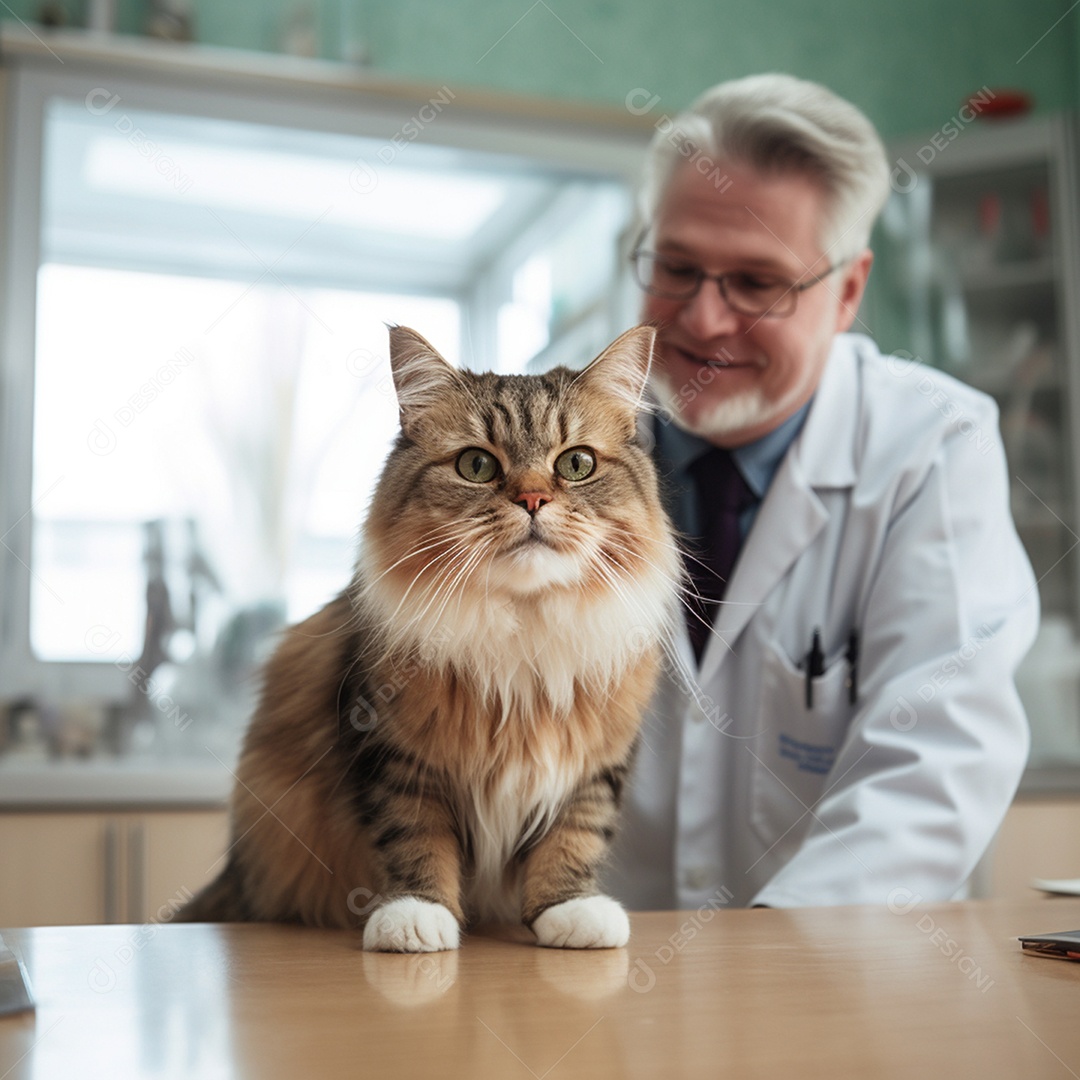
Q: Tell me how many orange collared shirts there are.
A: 0